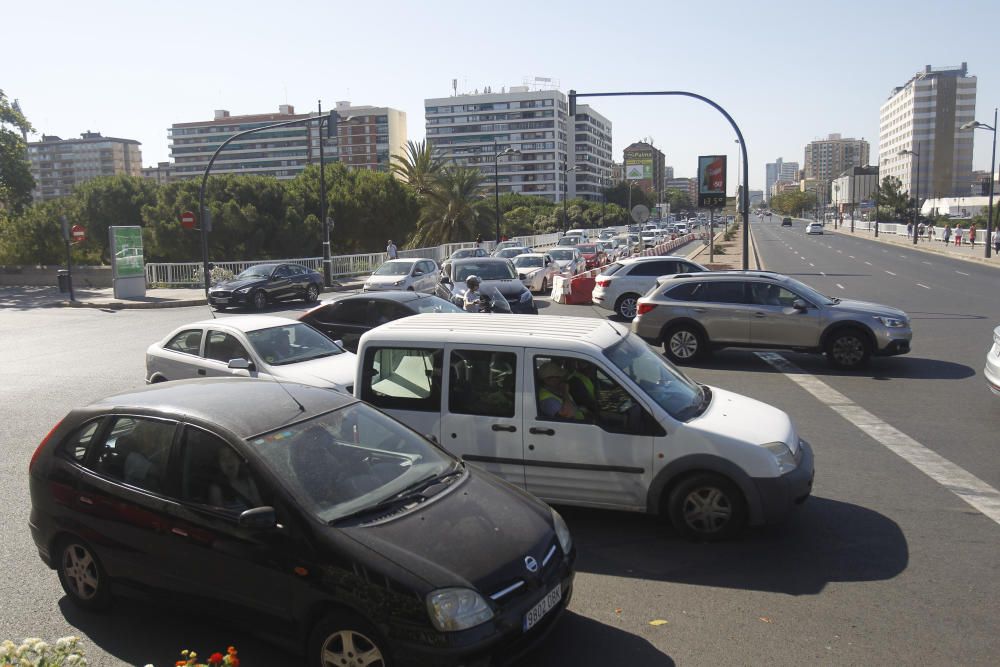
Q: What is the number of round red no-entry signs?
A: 2